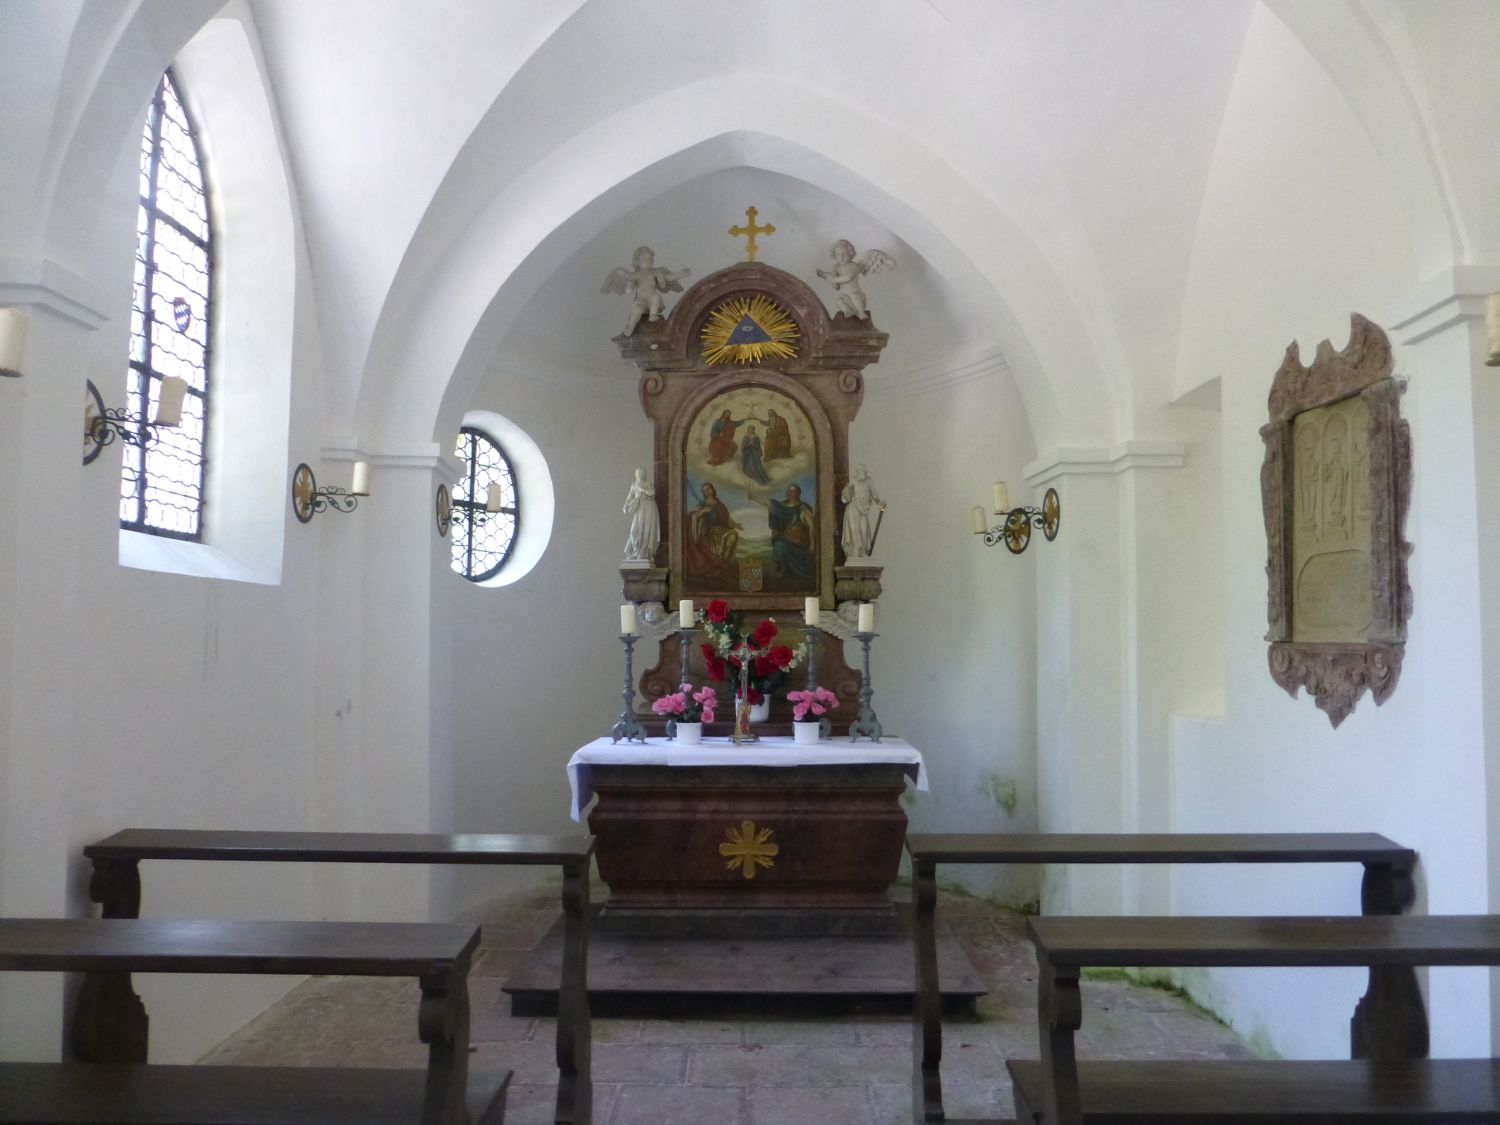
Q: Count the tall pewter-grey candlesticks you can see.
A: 4